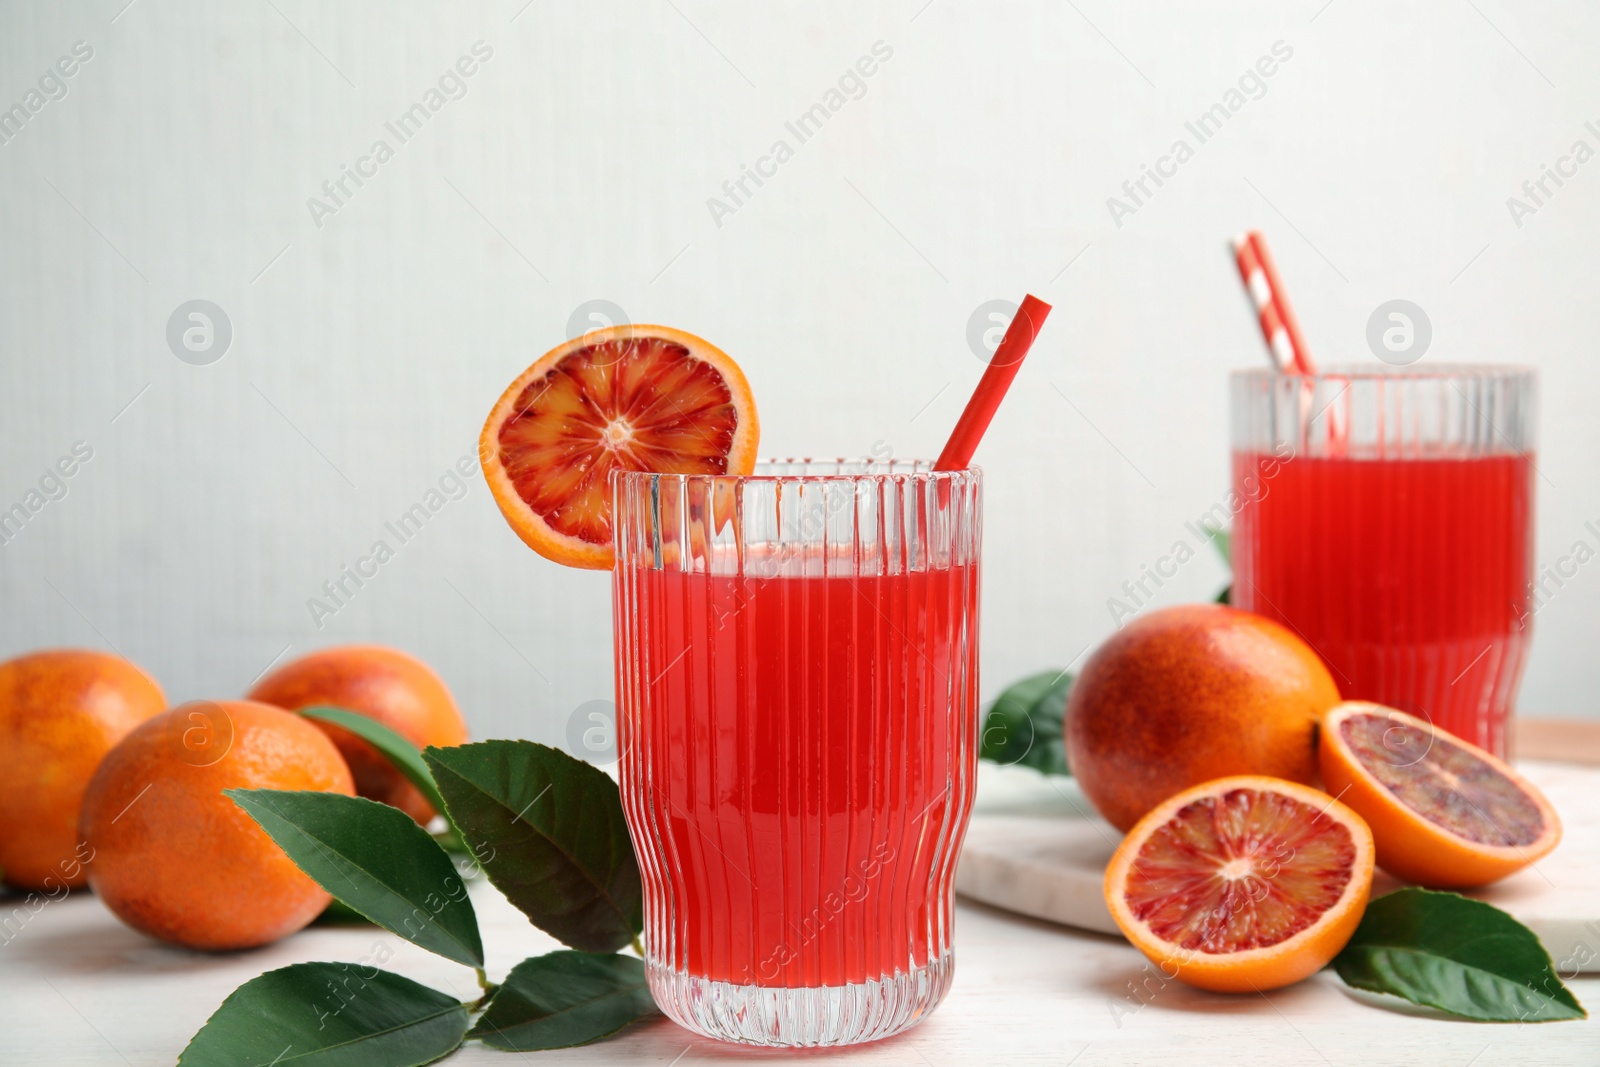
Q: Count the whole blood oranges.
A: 4